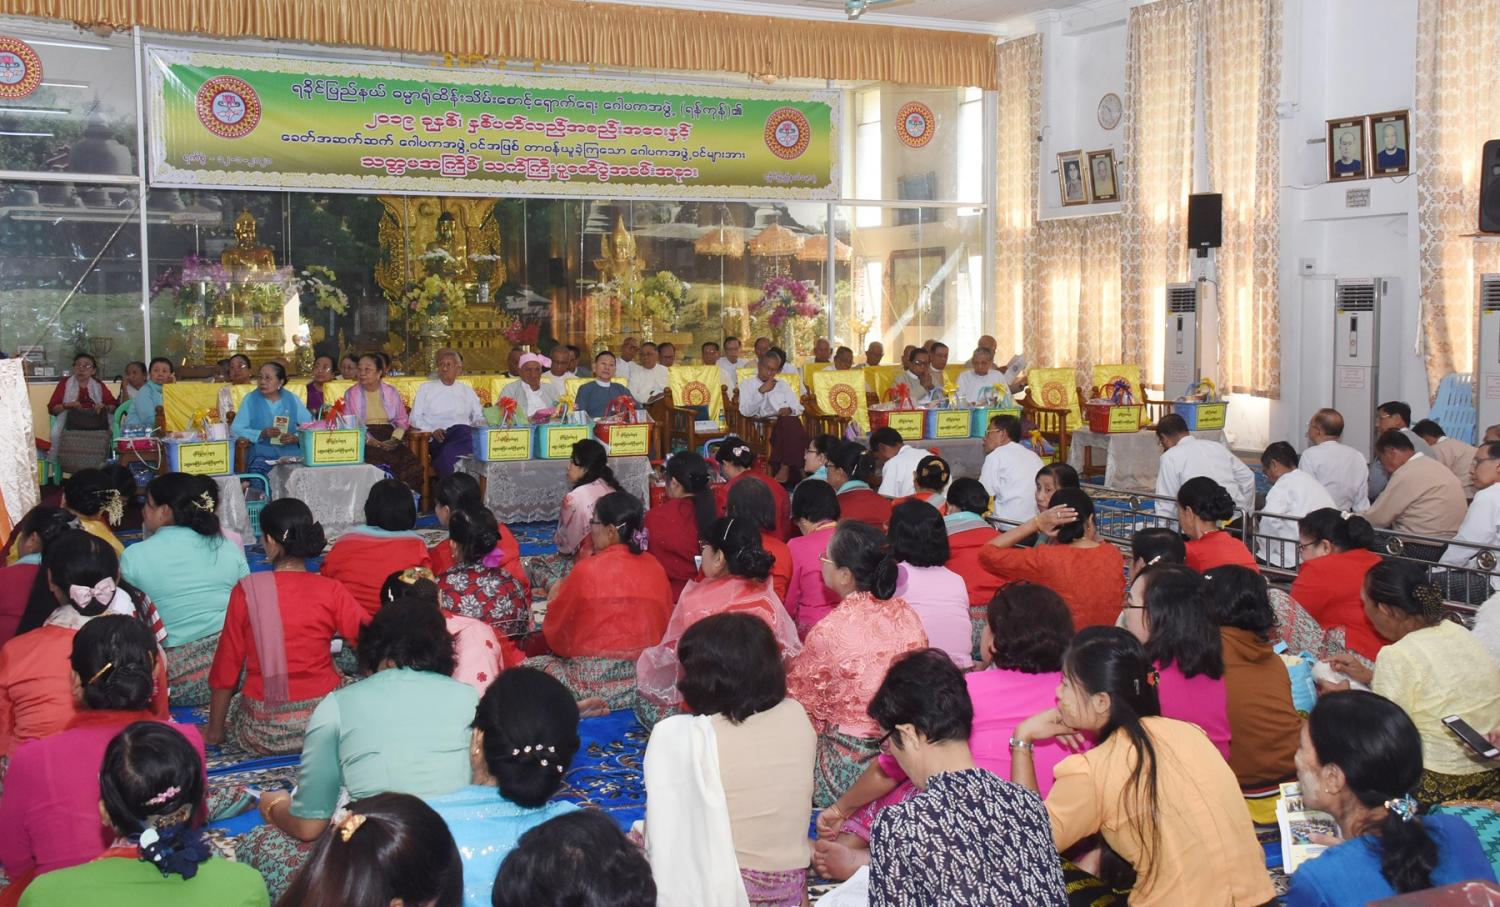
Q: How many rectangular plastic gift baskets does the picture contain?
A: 10